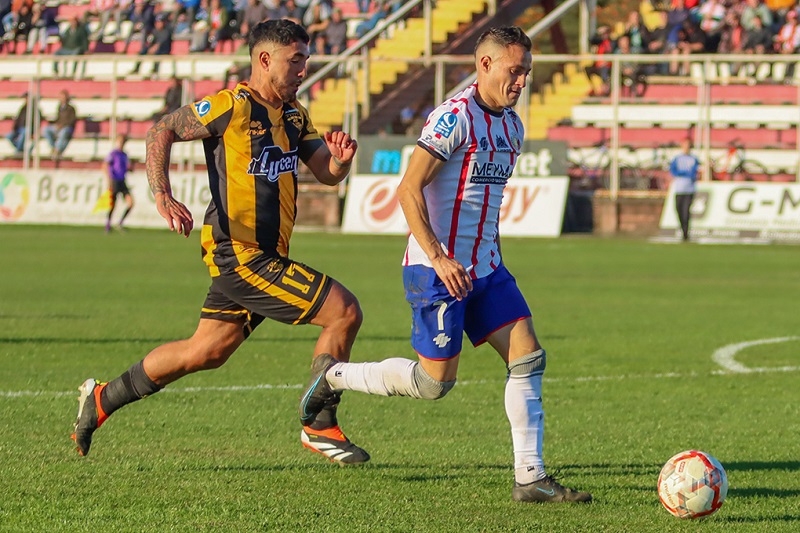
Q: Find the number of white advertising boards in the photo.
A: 3